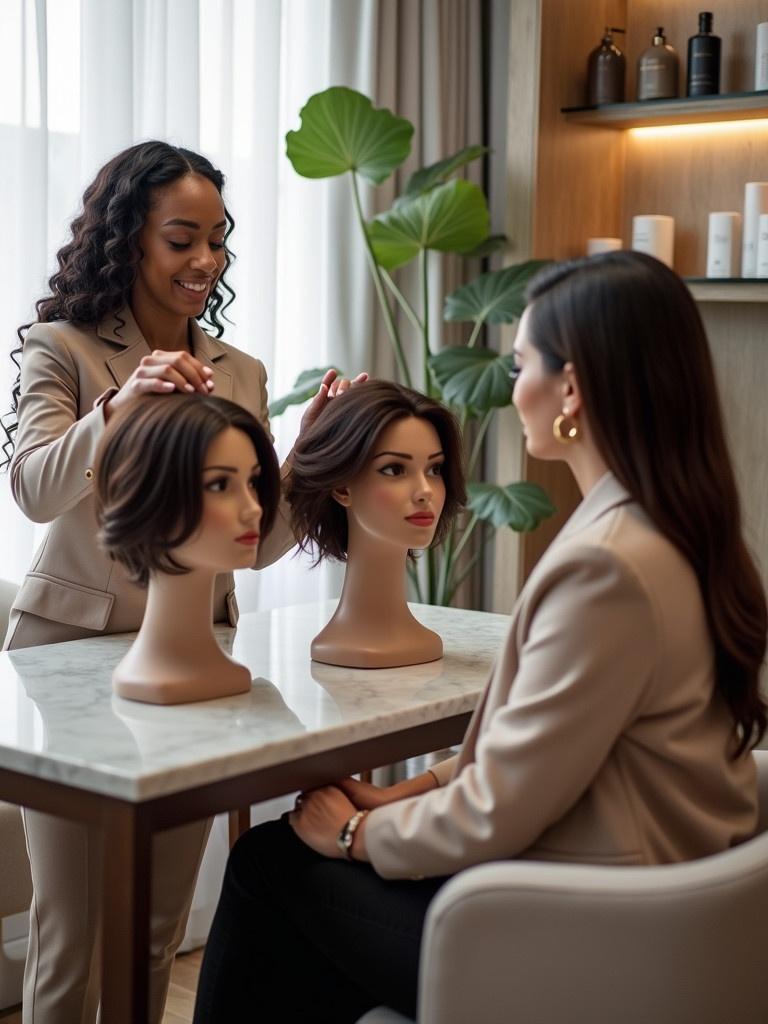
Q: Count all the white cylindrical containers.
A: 6